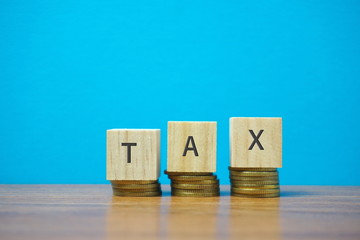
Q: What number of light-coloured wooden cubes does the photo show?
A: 3